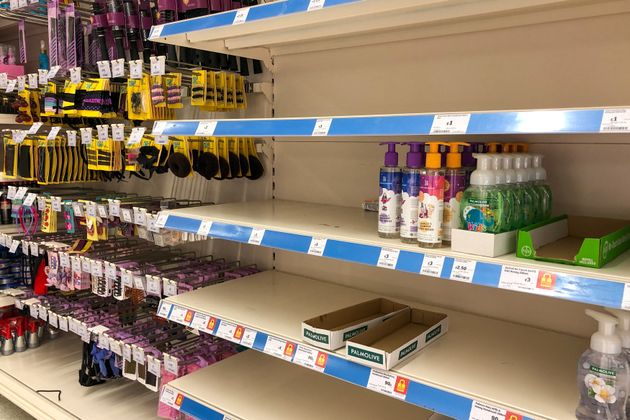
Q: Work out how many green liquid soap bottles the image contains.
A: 6